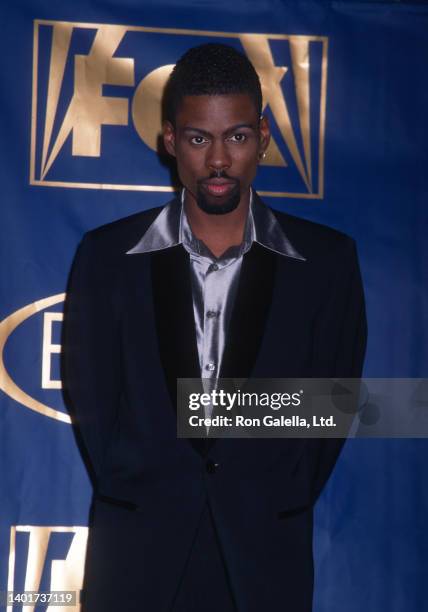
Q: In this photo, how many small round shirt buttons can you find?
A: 3